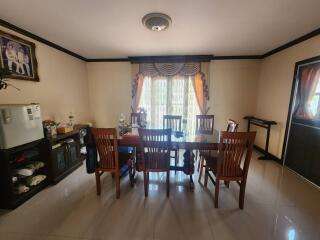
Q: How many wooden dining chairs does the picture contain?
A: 7